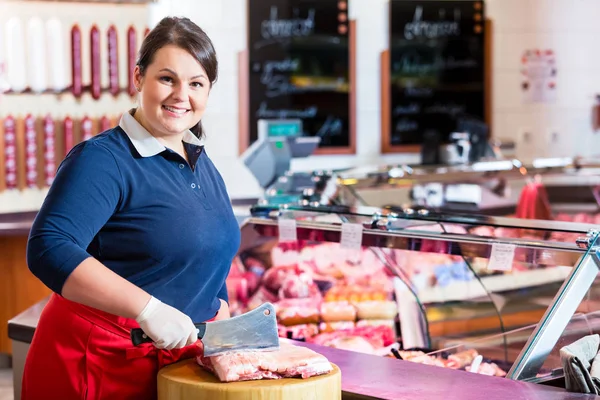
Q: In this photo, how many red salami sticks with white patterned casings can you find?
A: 4